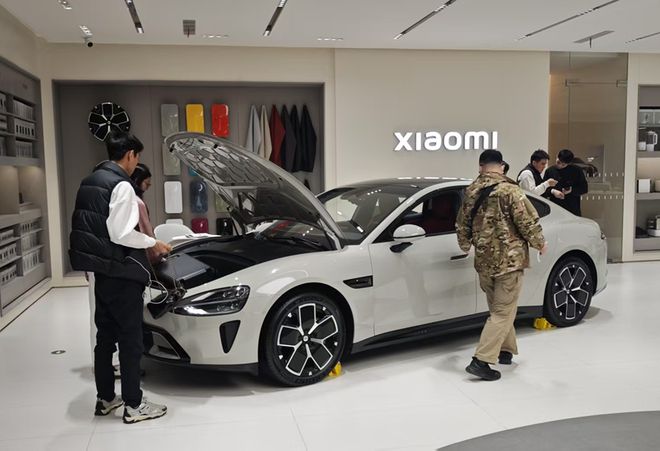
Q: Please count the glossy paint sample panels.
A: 11